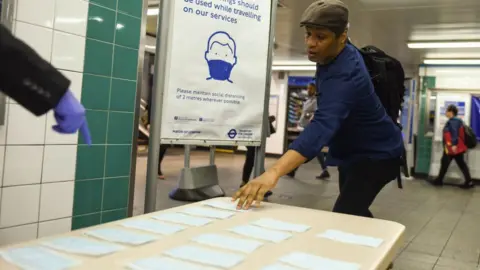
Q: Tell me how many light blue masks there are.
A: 15